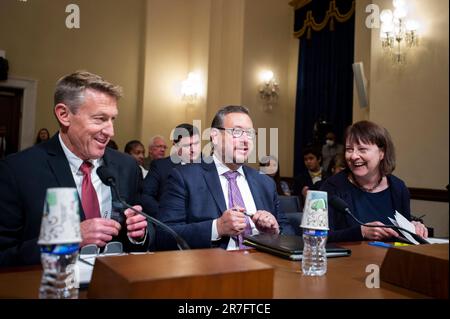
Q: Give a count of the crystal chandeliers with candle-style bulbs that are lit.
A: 3